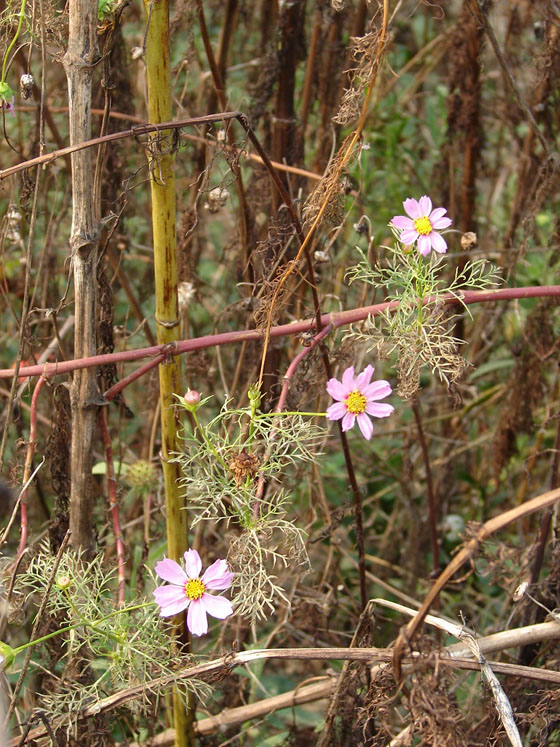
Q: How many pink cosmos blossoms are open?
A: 3